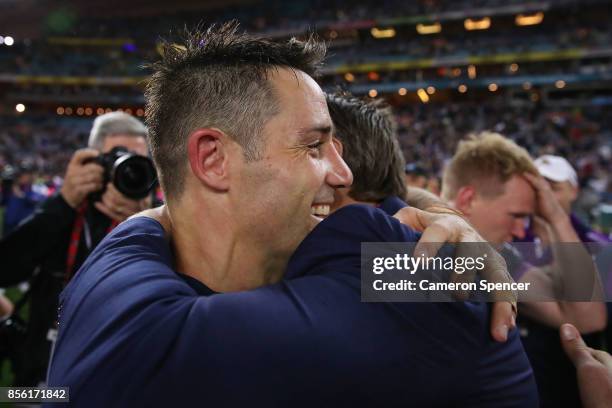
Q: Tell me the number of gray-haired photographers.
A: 1